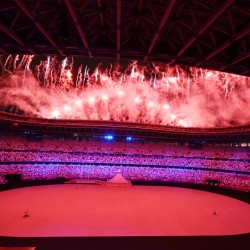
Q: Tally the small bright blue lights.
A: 2